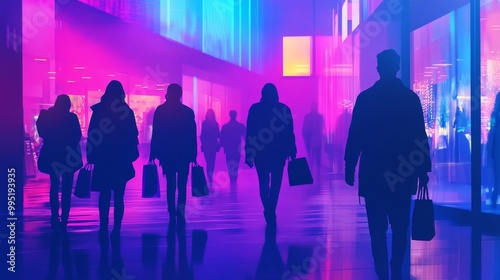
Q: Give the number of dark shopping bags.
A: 5